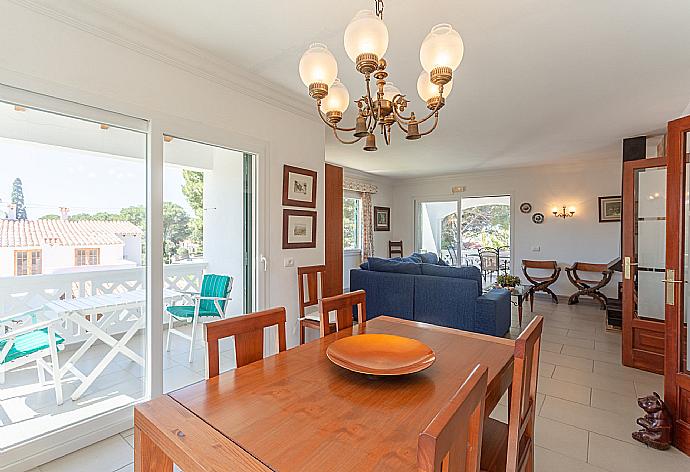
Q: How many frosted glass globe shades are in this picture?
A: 6